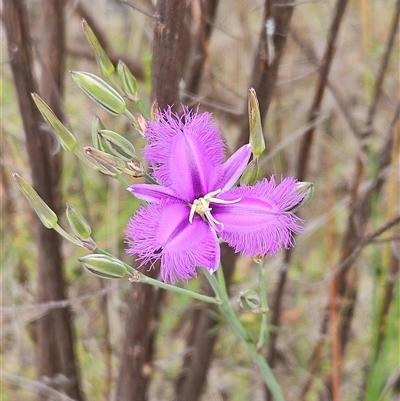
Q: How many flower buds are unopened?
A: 14